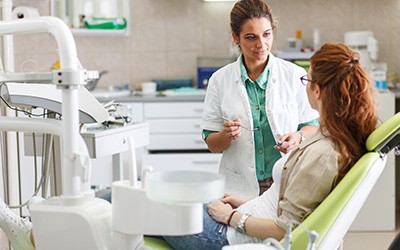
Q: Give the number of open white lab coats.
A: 1